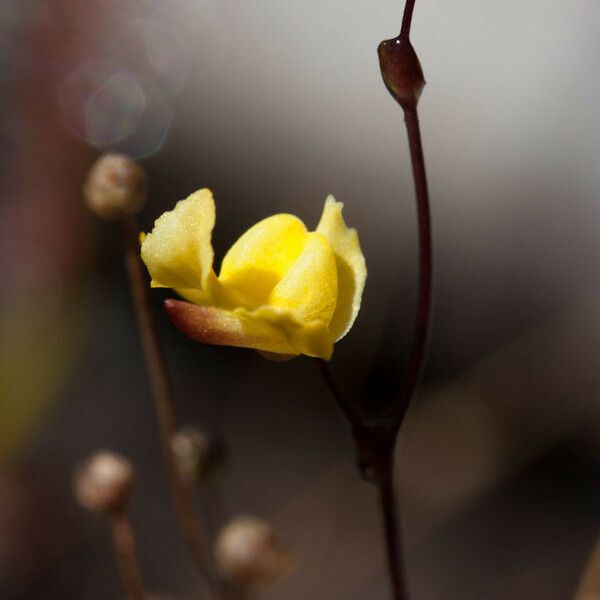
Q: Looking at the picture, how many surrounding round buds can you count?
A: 4